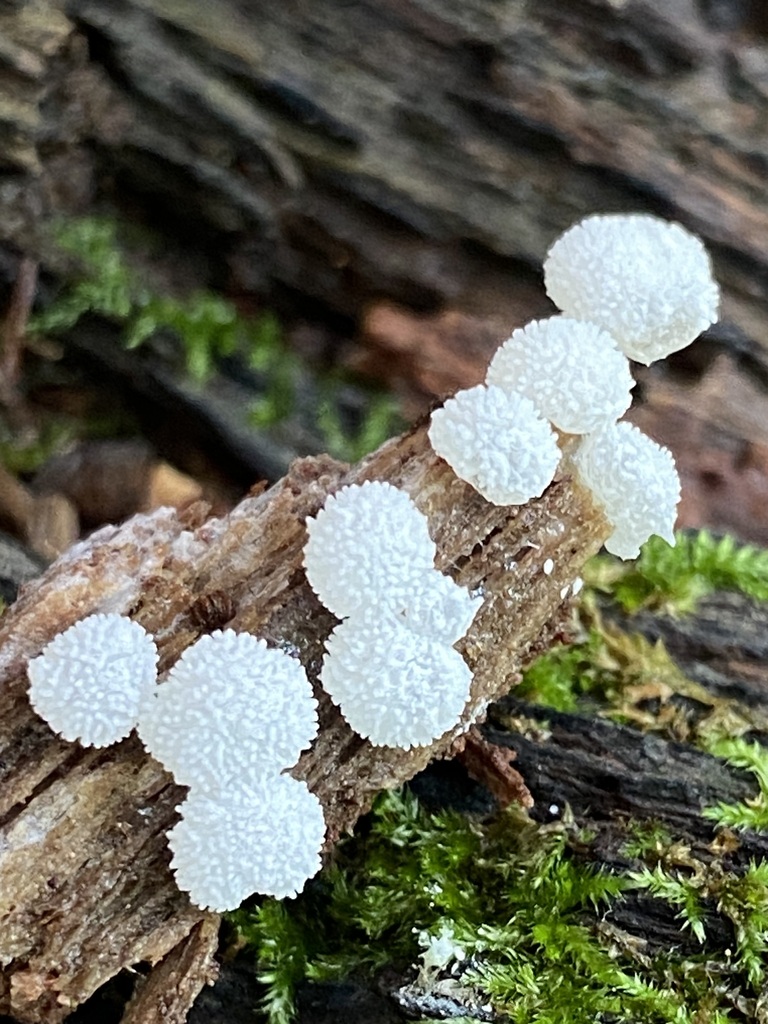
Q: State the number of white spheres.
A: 10